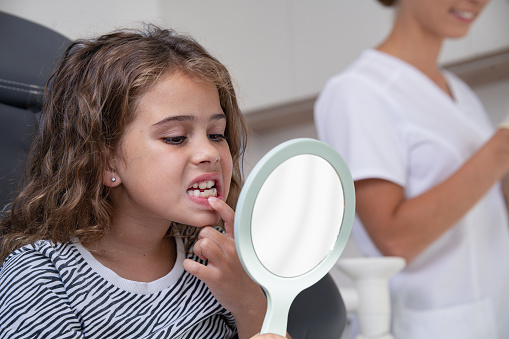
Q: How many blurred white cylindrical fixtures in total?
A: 1